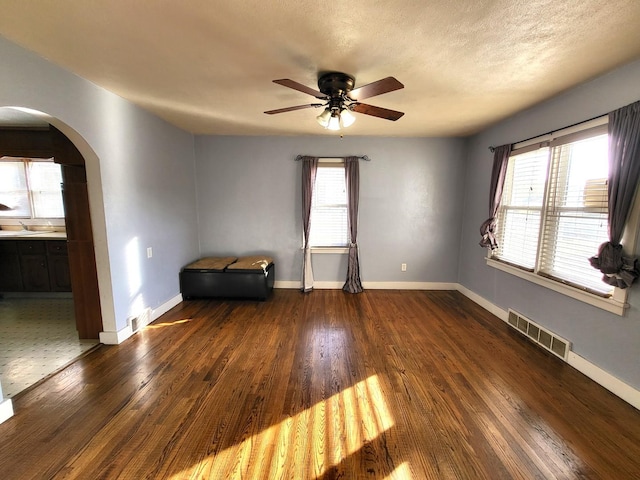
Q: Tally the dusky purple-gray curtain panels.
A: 4